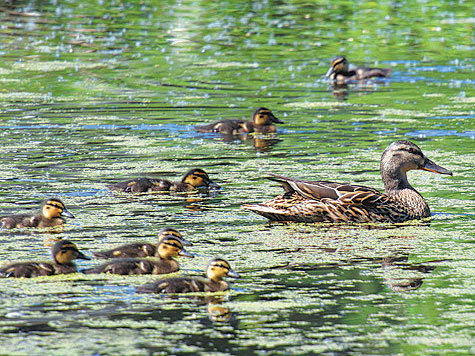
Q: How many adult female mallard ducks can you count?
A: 1